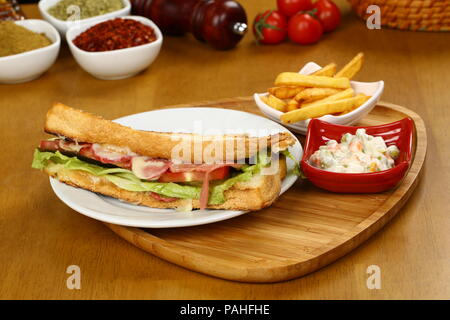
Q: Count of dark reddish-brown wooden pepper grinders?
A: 1